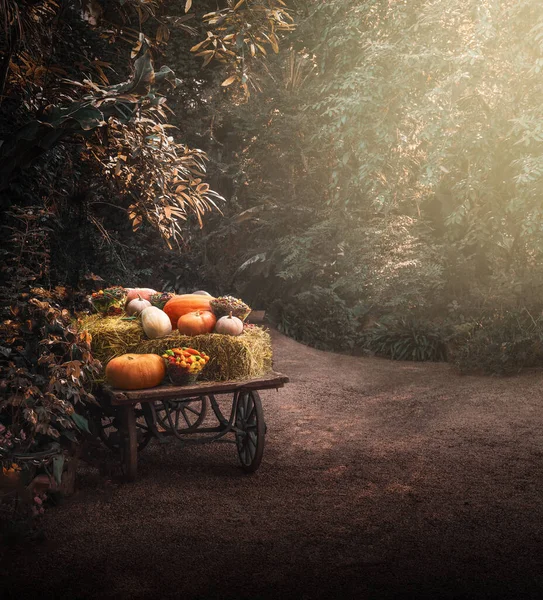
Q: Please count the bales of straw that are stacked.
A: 2